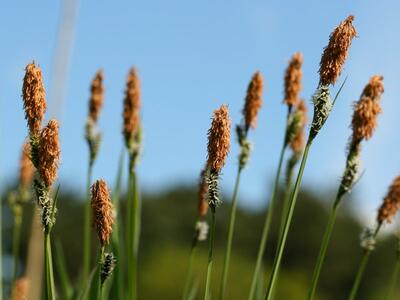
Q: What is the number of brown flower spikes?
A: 15